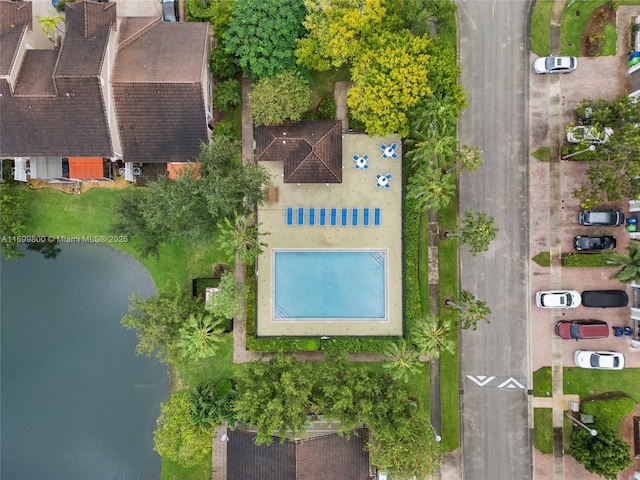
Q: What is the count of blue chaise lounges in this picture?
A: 9